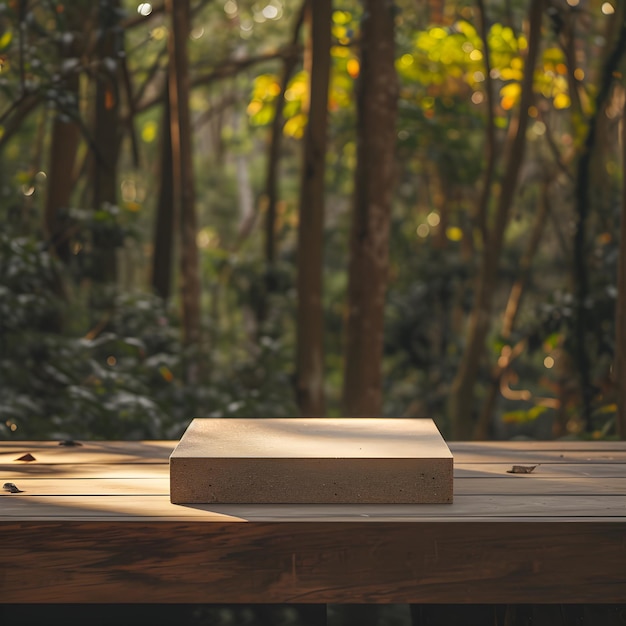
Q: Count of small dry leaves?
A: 4